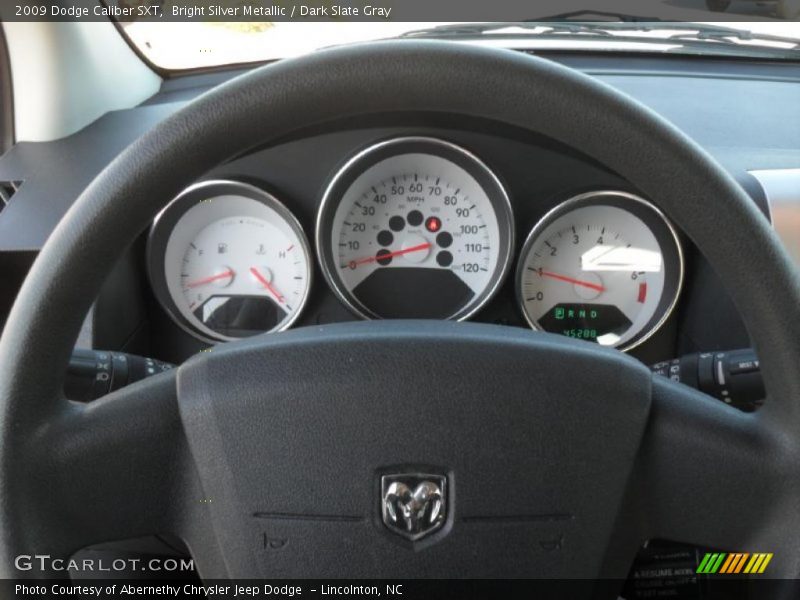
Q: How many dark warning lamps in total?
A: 6